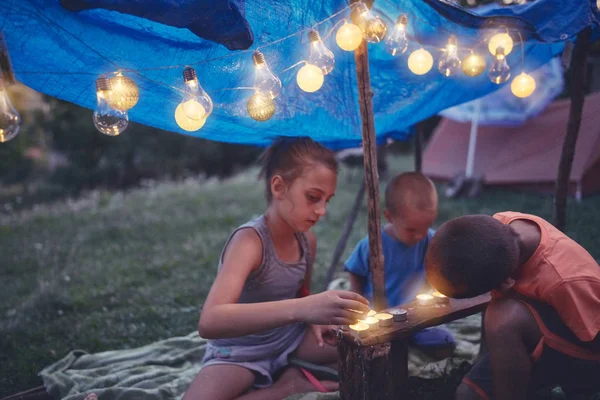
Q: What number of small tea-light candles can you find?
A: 7